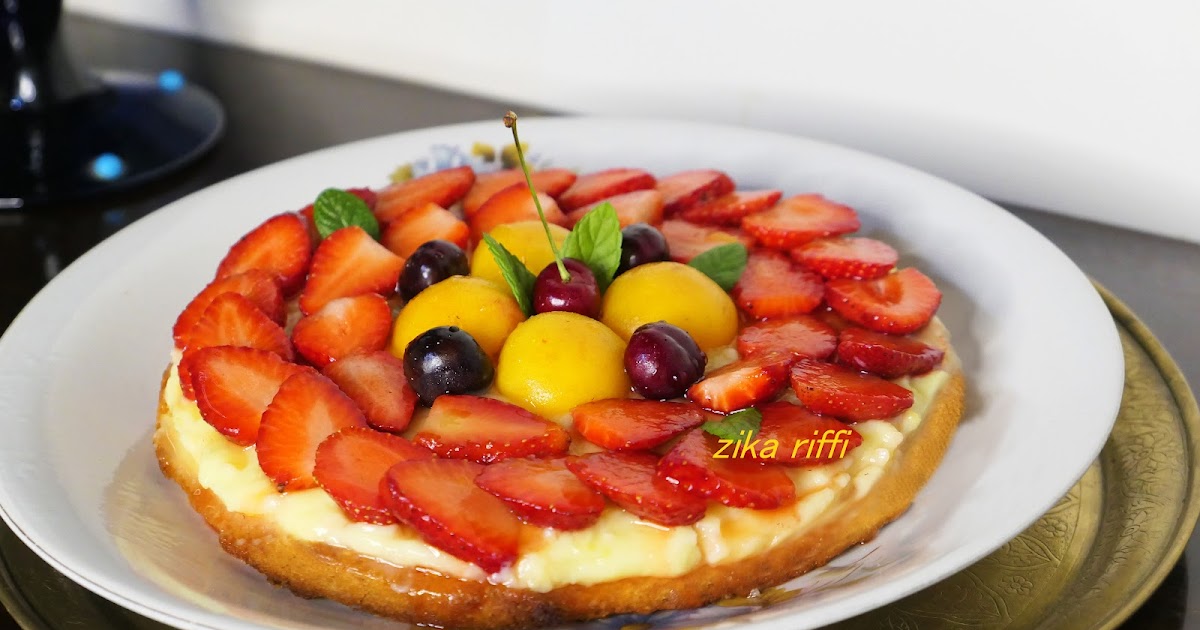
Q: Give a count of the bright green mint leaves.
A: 5